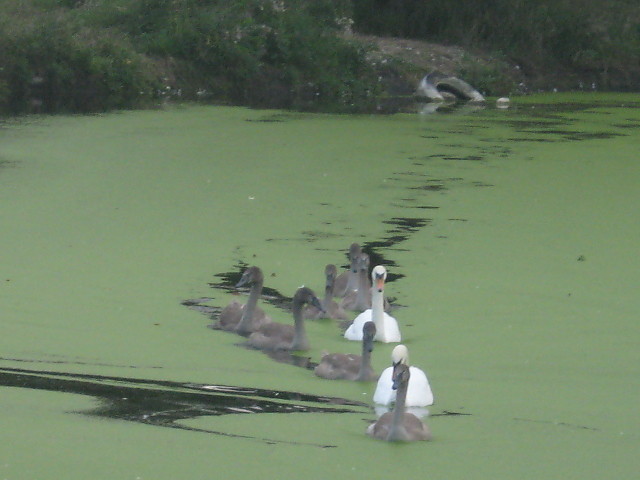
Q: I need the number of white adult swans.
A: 2